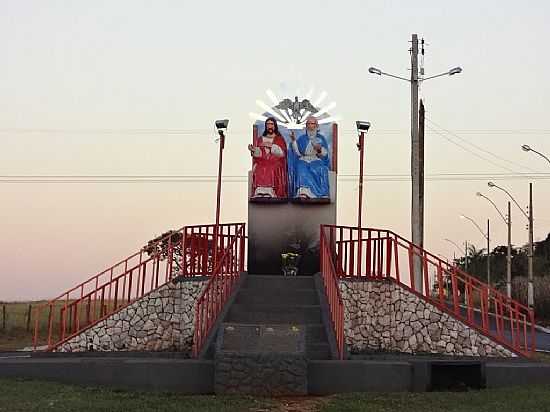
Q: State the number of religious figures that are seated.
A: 2